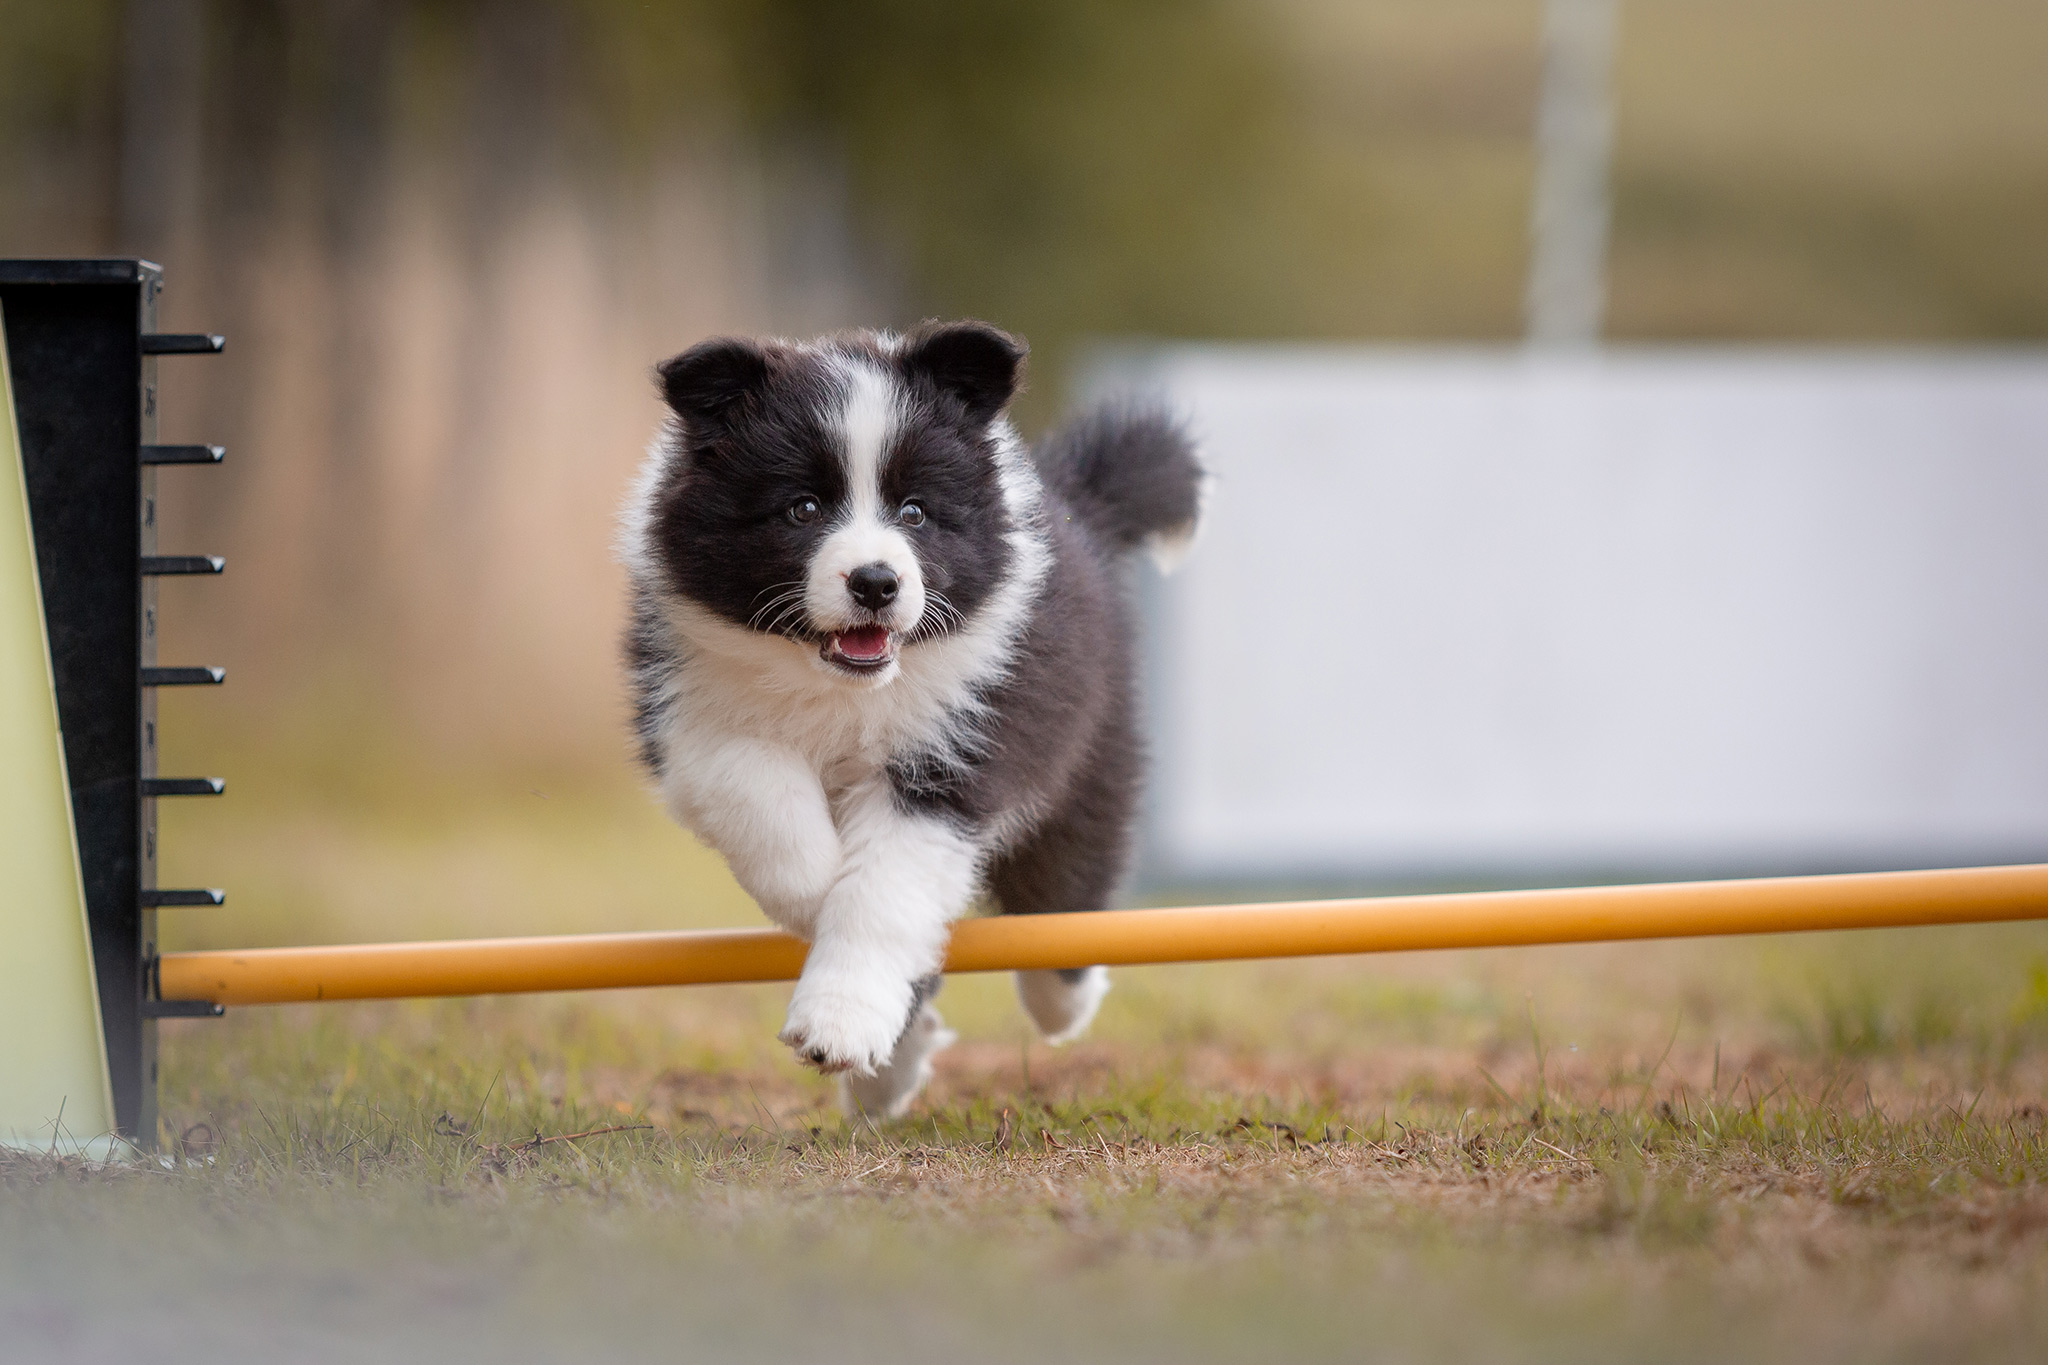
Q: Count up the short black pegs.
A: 7